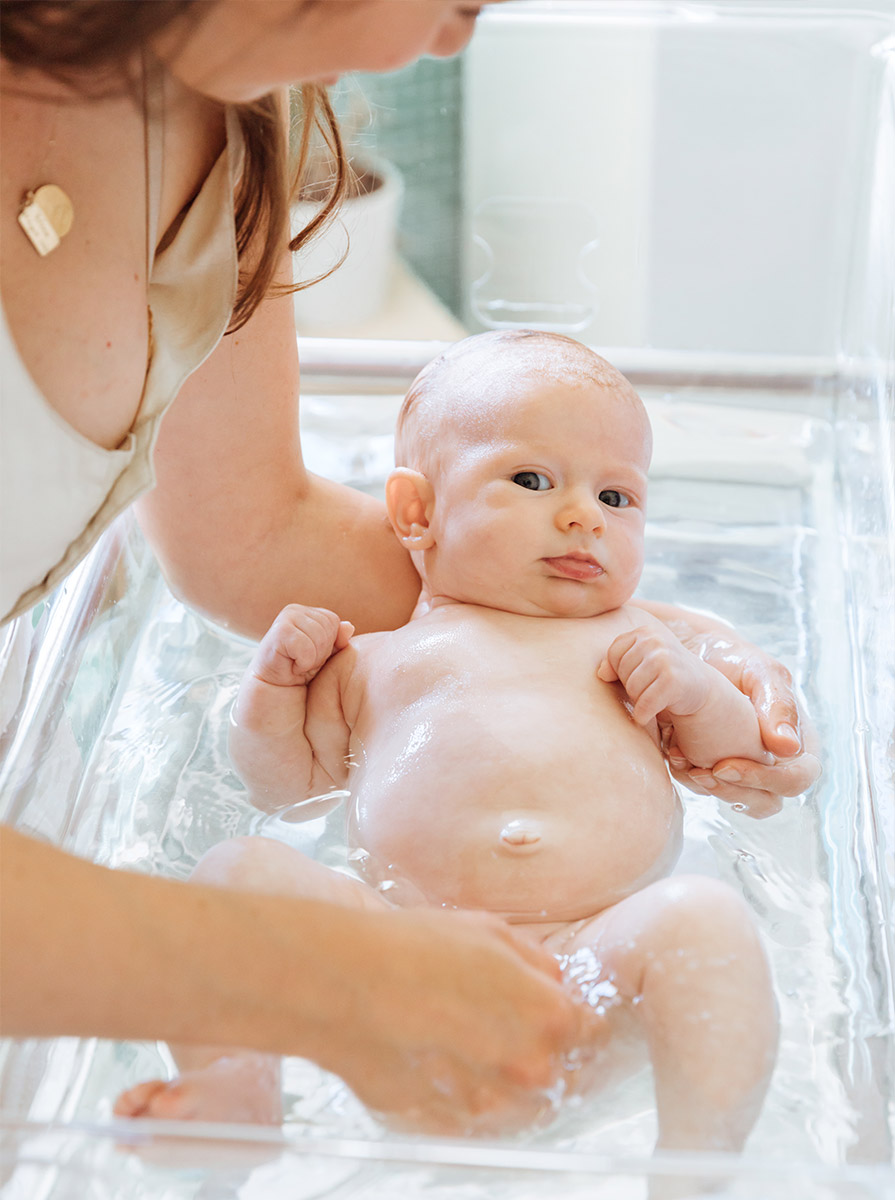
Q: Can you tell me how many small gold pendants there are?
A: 2